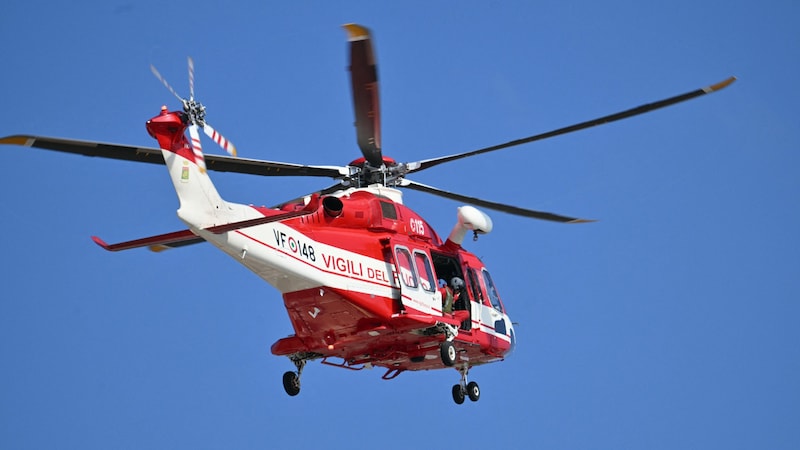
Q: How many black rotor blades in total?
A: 5